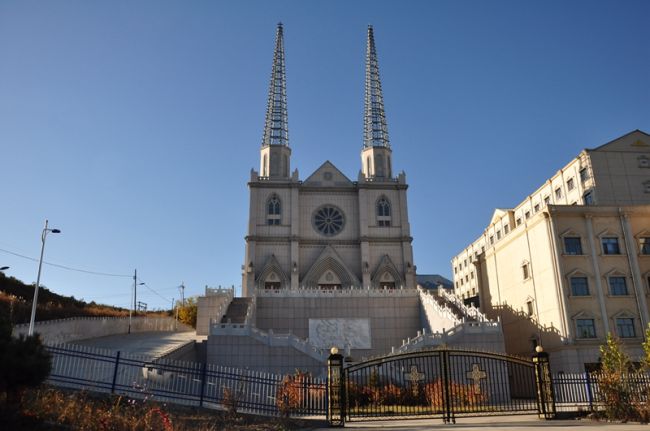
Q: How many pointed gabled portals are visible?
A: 3